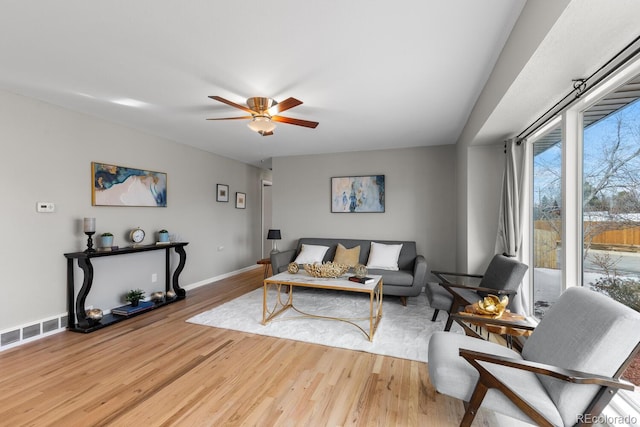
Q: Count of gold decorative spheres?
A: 2